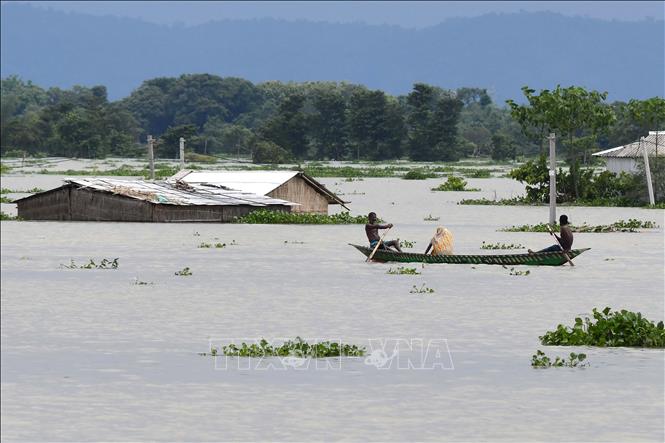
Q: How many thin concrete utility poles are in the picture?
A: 4